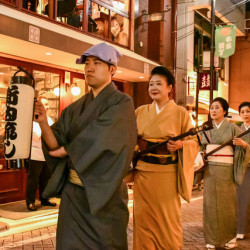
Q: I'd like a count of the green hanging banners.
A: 1